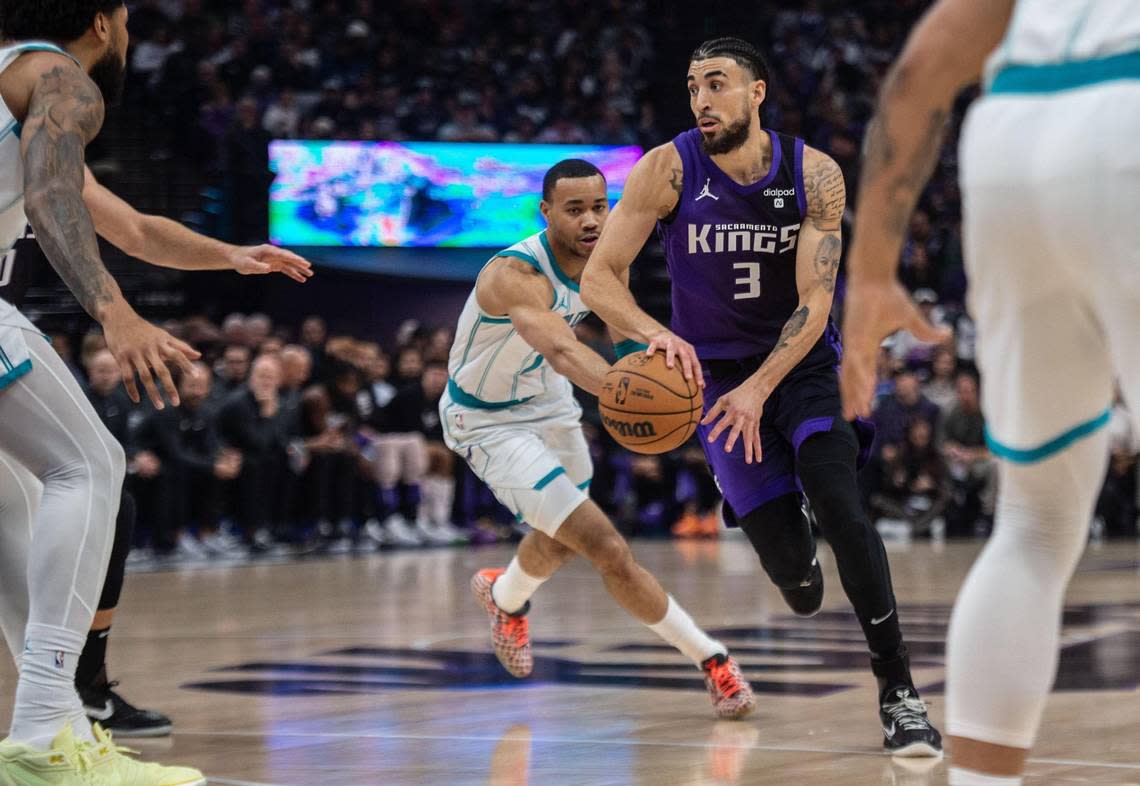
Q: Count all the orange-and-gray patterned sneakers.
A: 2